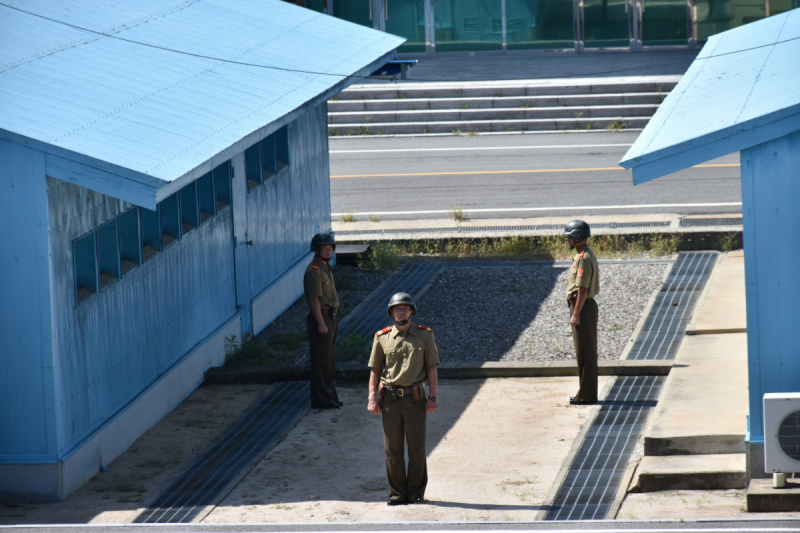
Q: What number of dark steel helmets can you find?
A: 3